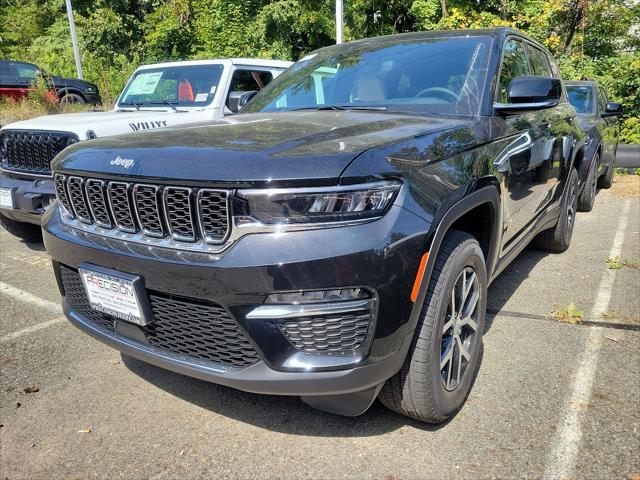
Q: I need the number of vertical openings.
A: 7